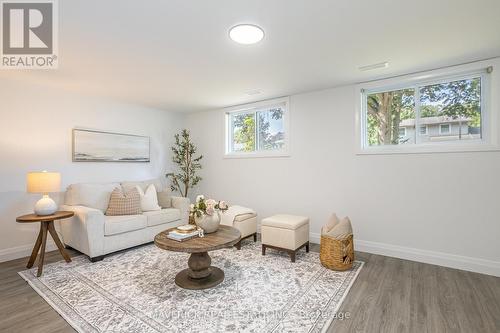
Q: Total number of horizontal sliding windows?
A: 2